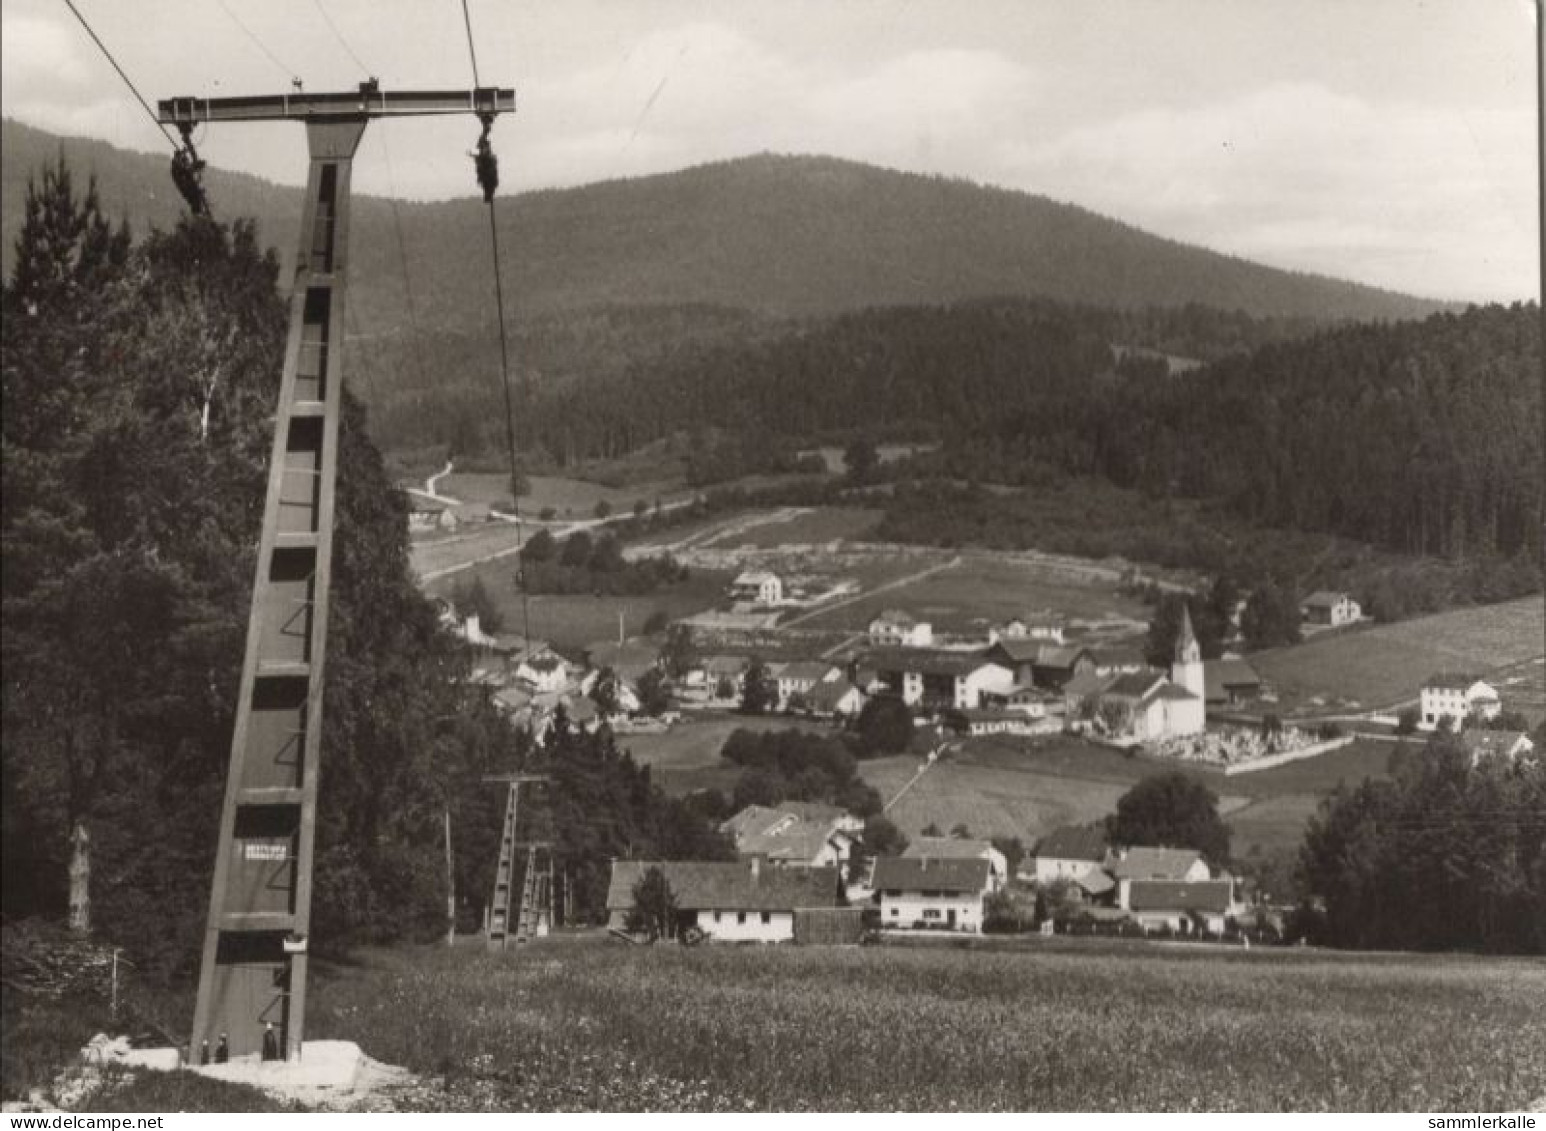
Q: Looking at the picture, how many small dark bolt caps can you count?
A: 3